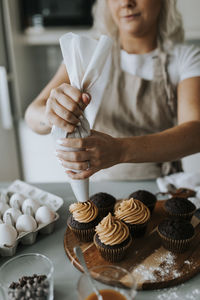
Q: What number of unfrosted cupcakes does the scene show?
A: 4